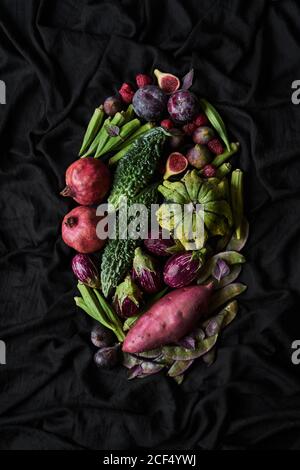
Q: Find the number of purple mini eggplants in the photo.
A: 5